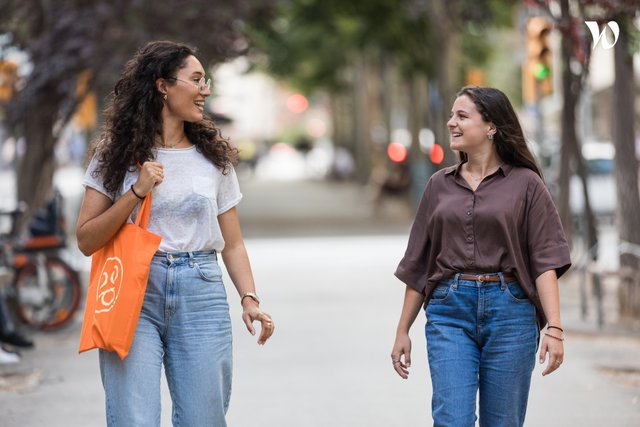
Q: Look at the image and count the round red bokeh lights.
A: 3